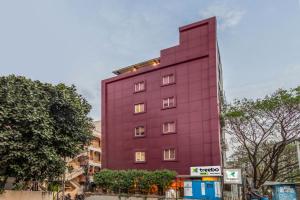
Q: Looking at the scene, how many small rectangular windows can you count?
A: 8